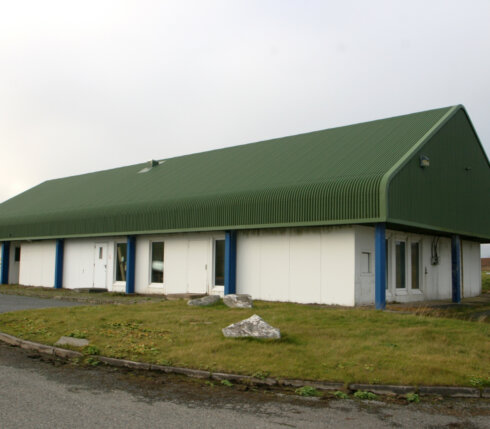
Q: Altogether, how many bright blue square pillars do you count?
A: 6